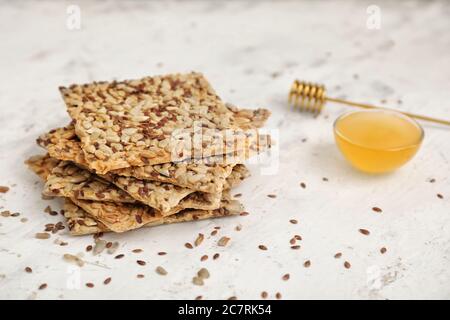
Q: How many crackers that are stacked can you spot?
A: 6